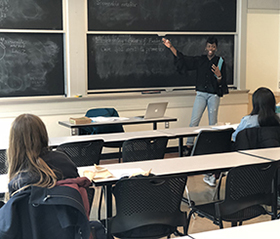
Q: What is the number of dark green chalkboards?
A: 4